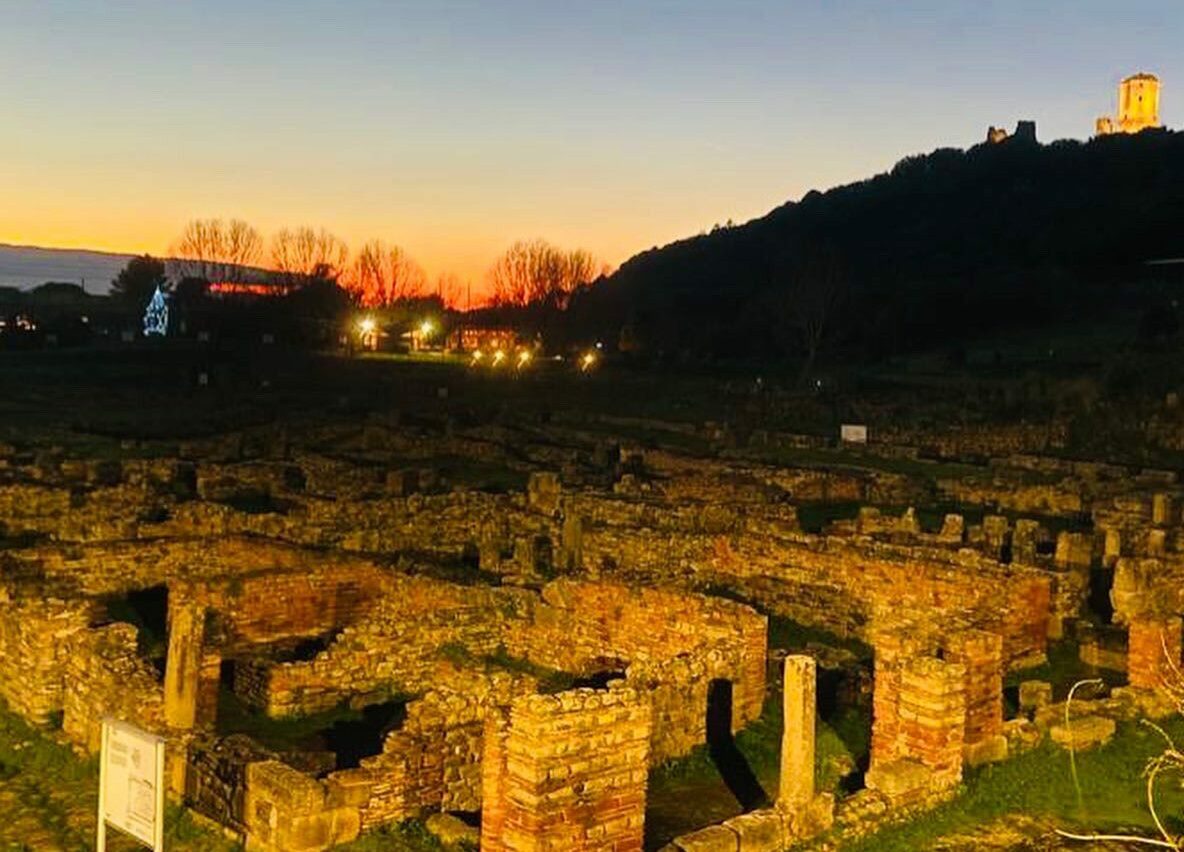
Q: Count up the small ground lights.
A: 4